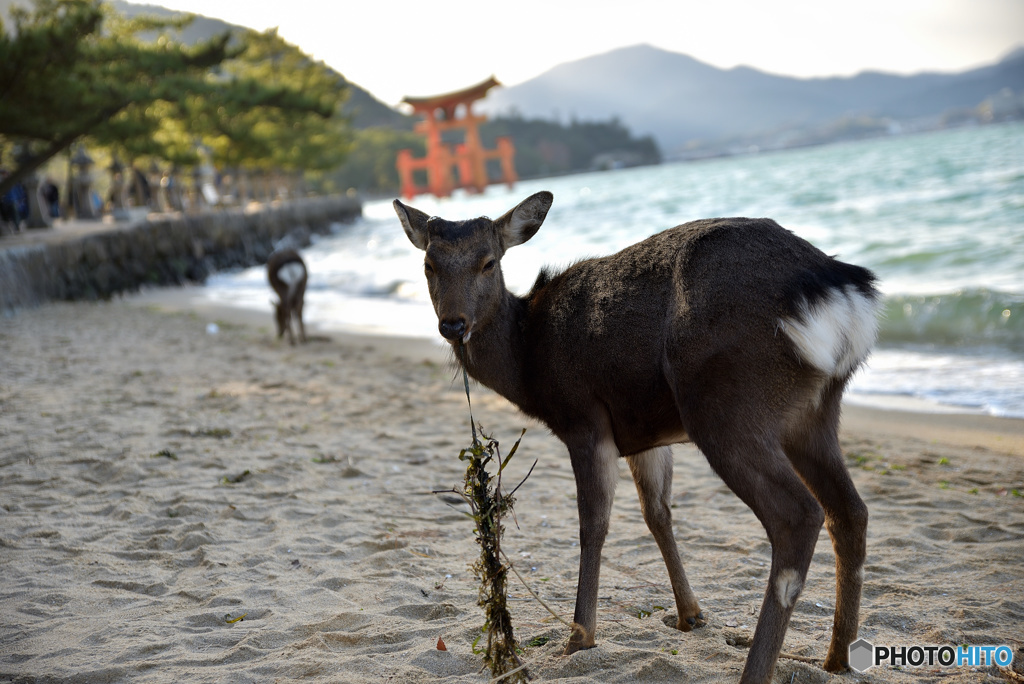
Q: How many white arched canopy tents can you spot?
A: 0